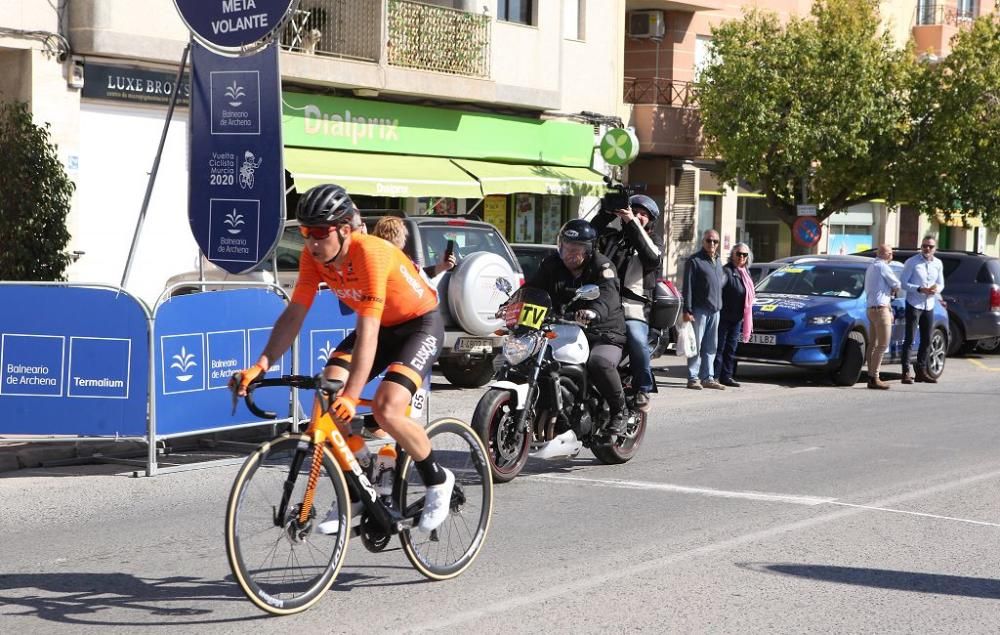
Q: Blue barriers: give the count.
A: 3